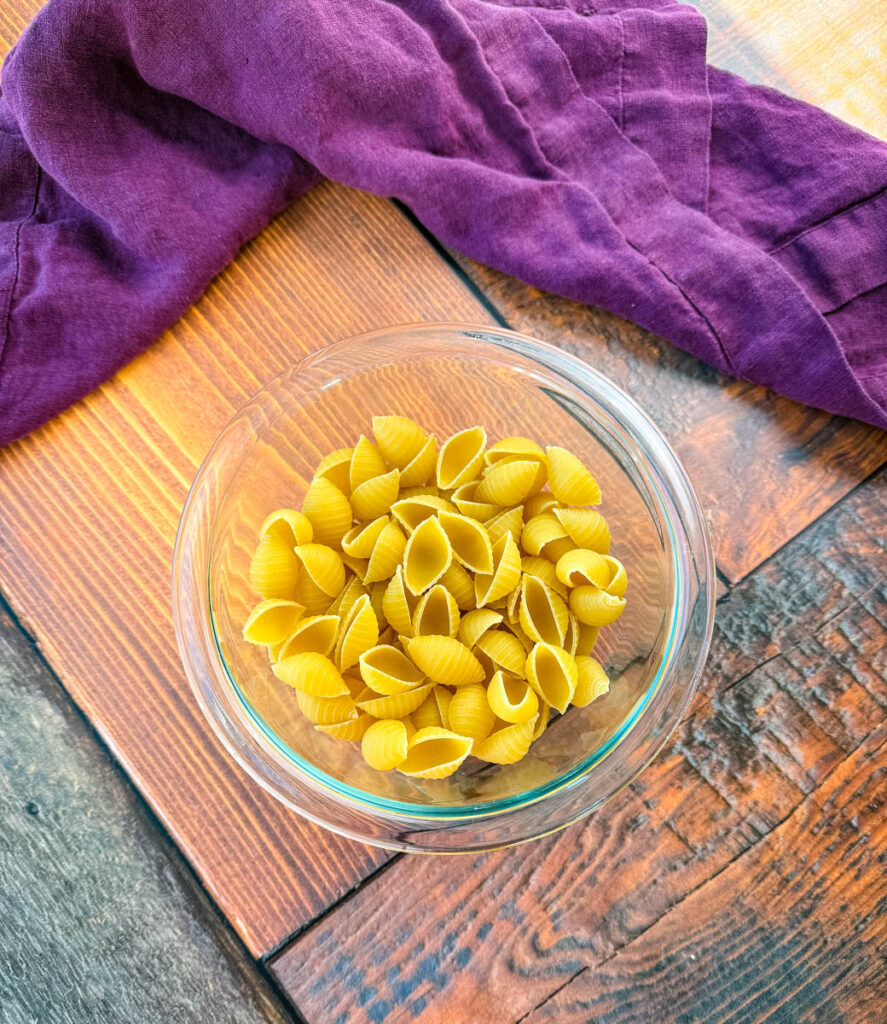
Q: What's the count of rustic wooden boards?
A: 4